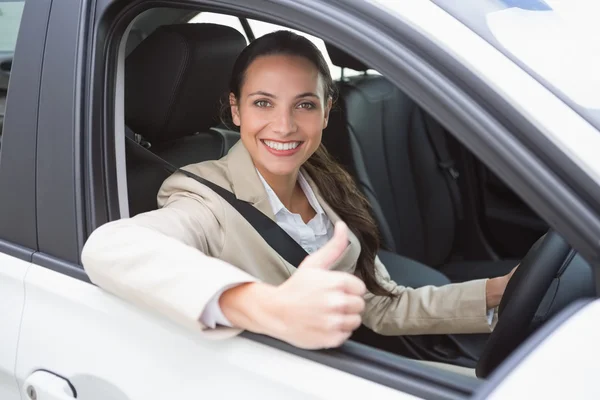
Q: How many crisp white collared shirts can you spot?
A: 1